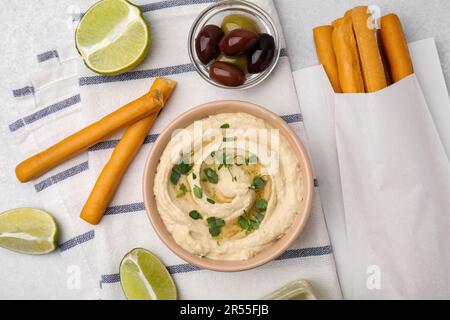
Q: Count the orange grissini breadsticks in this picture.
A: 6